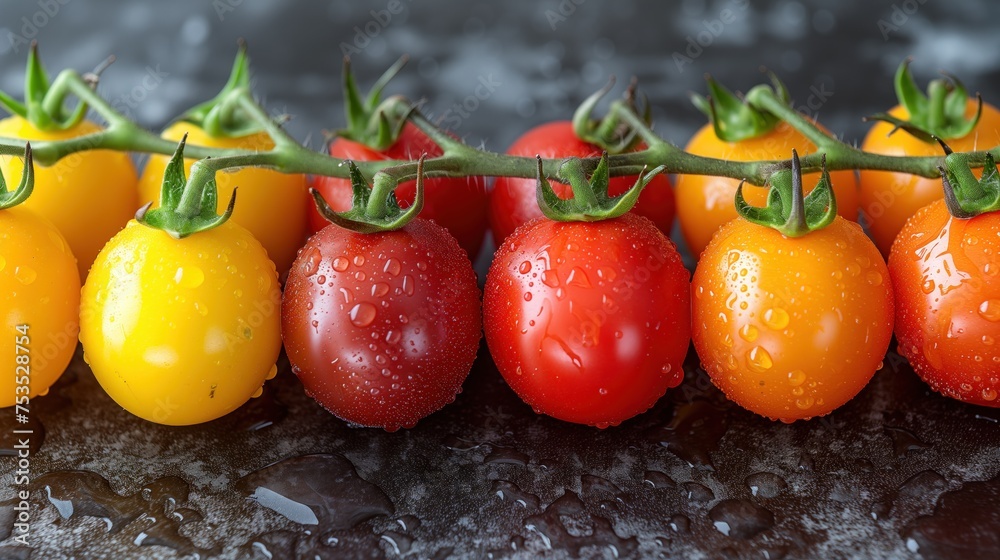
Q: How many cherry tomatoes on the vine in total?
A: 12